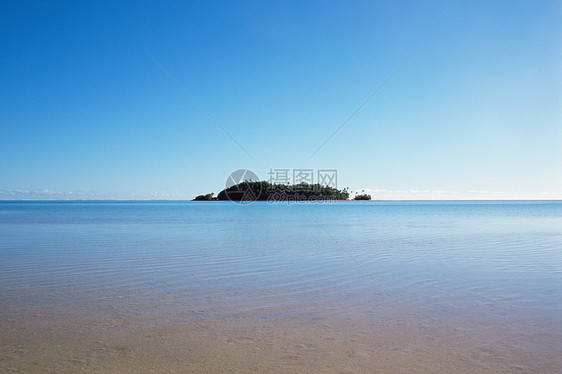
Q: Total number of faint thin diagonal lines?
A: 4